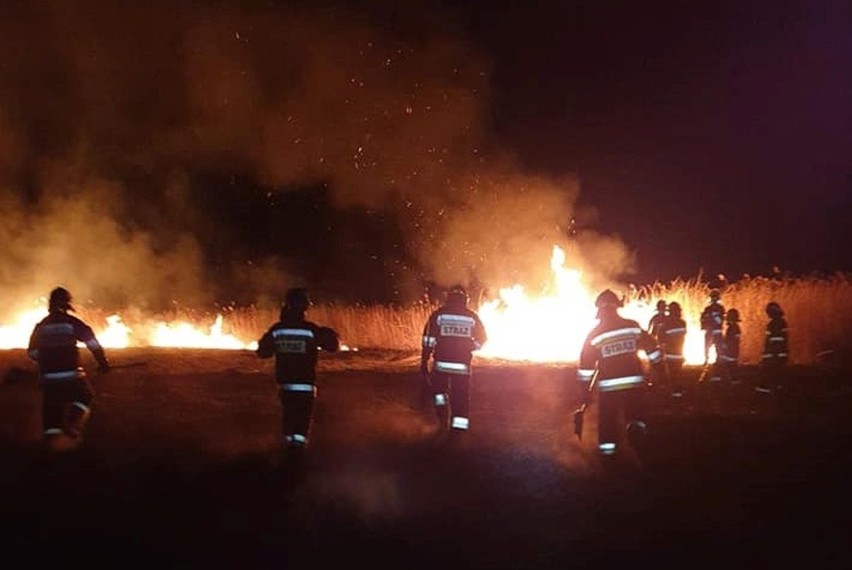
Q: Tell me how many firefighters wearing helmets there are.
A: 9